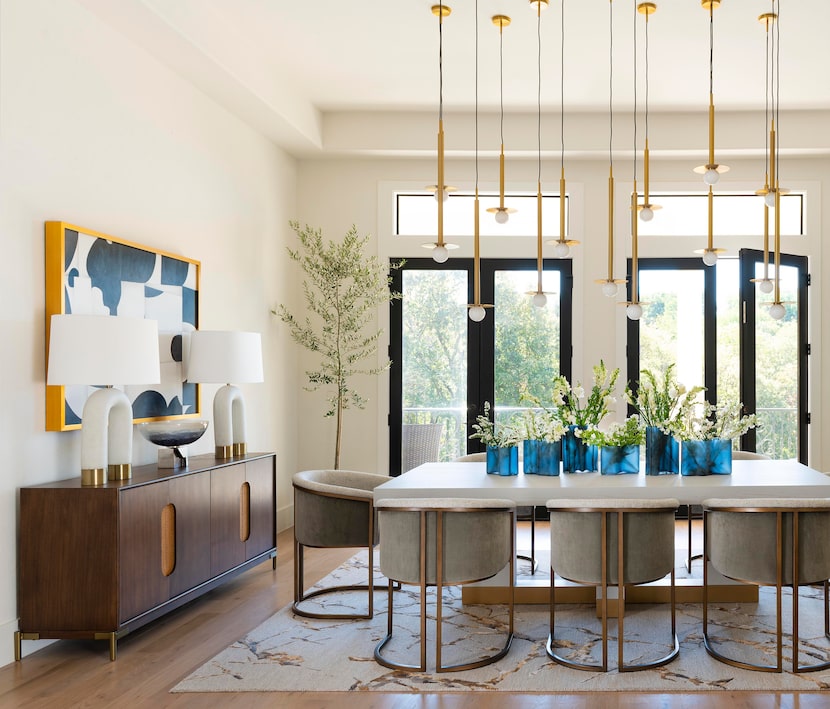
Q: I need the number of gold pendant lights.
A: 14